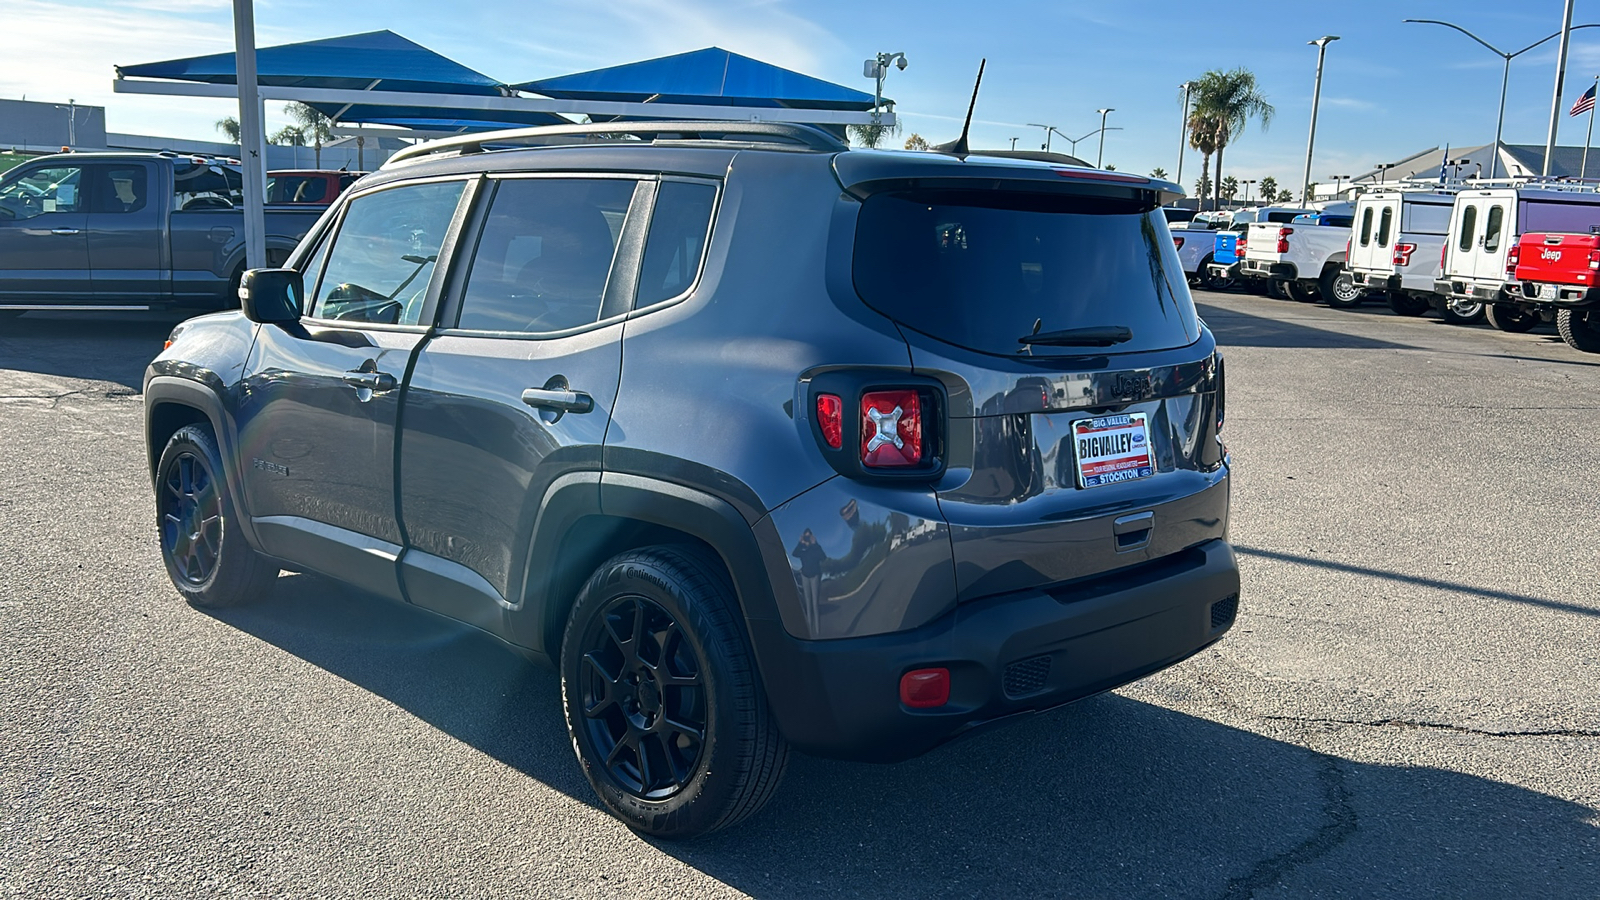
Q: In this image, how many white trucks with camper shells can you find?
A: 2